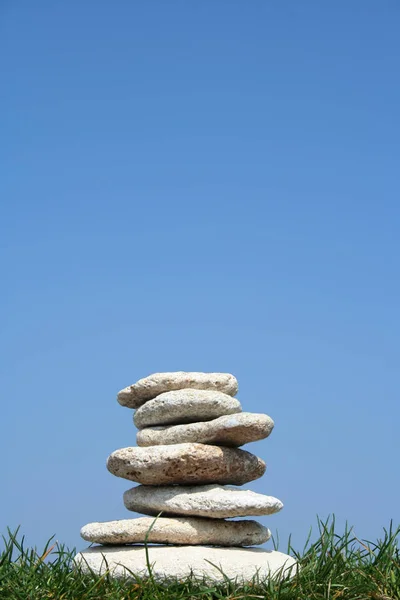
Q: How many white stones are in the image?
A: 7